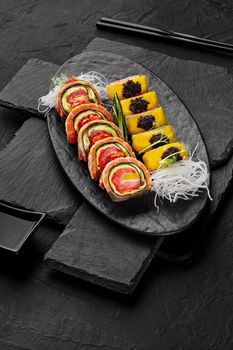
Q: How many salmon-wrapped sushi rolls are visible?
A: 5